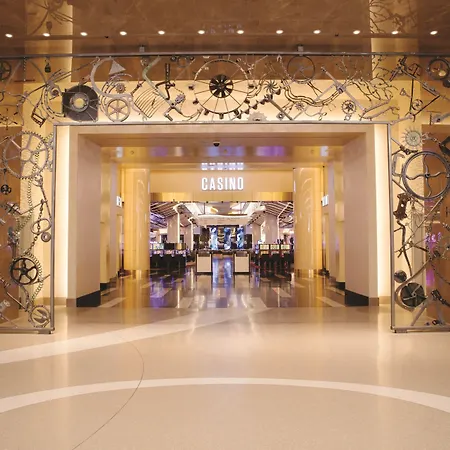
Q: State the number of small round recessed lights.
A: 12